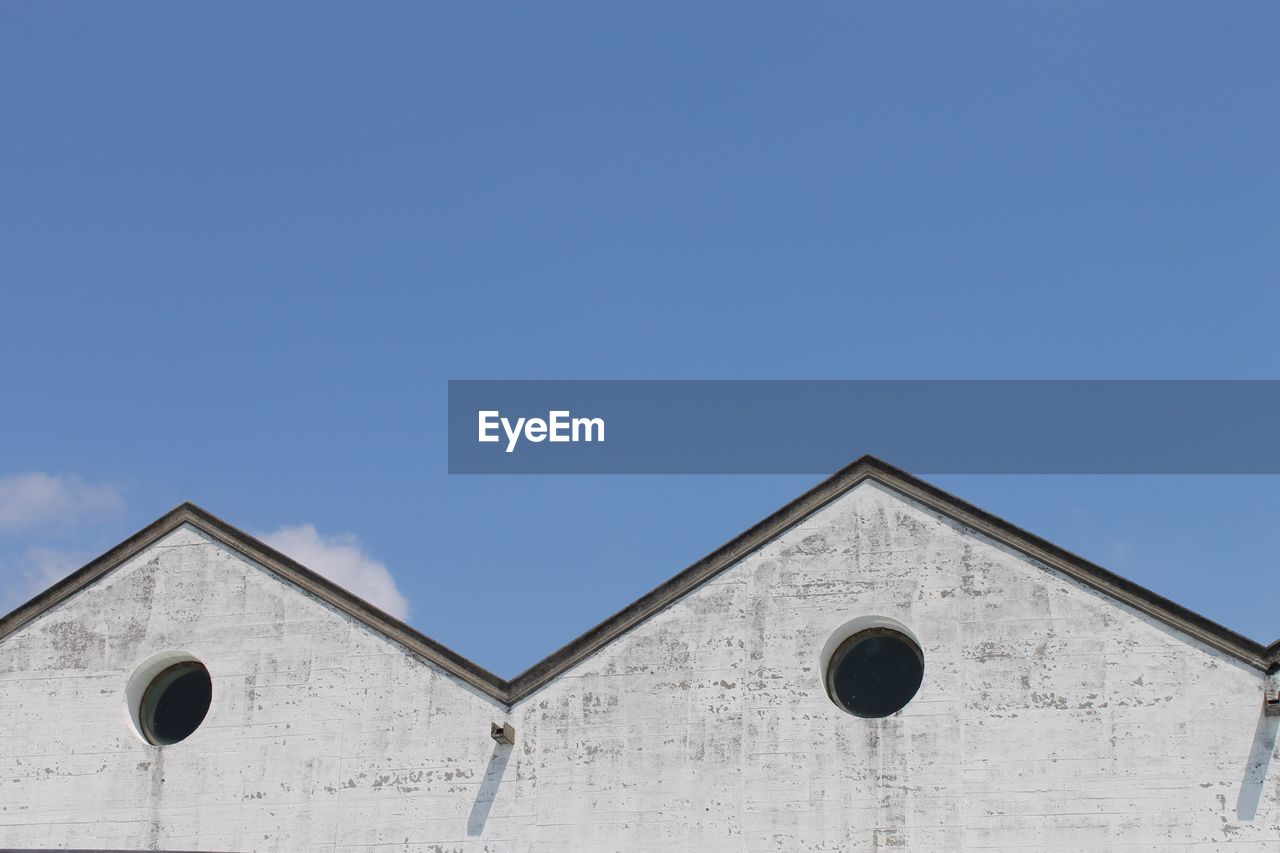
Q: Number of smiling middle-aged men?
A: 0